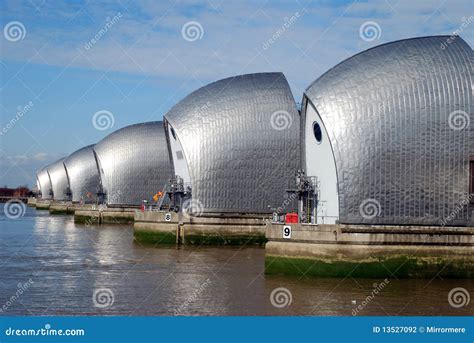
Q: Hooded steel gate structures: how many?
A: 6